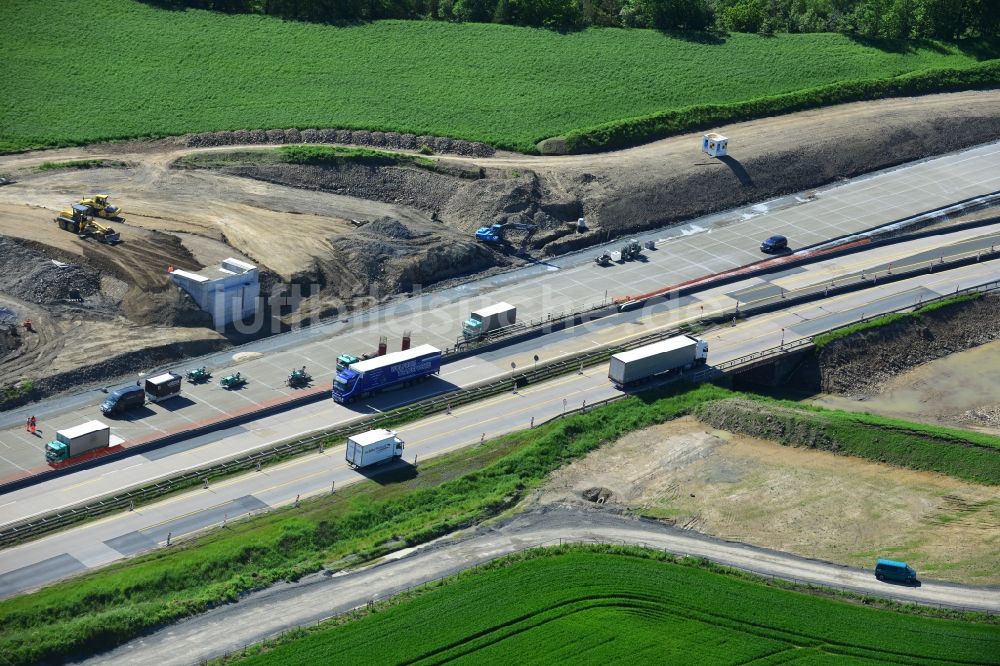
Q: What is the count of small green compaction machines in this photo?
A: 3